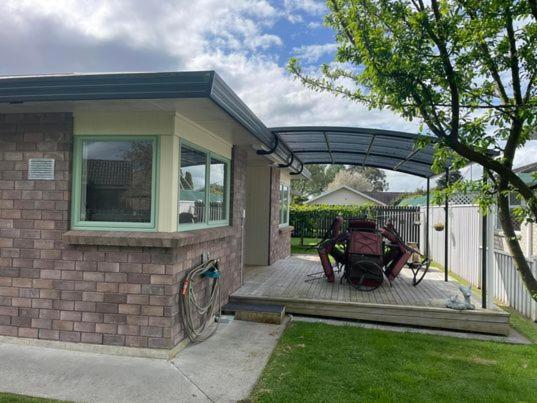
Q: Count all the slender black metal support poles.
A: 3